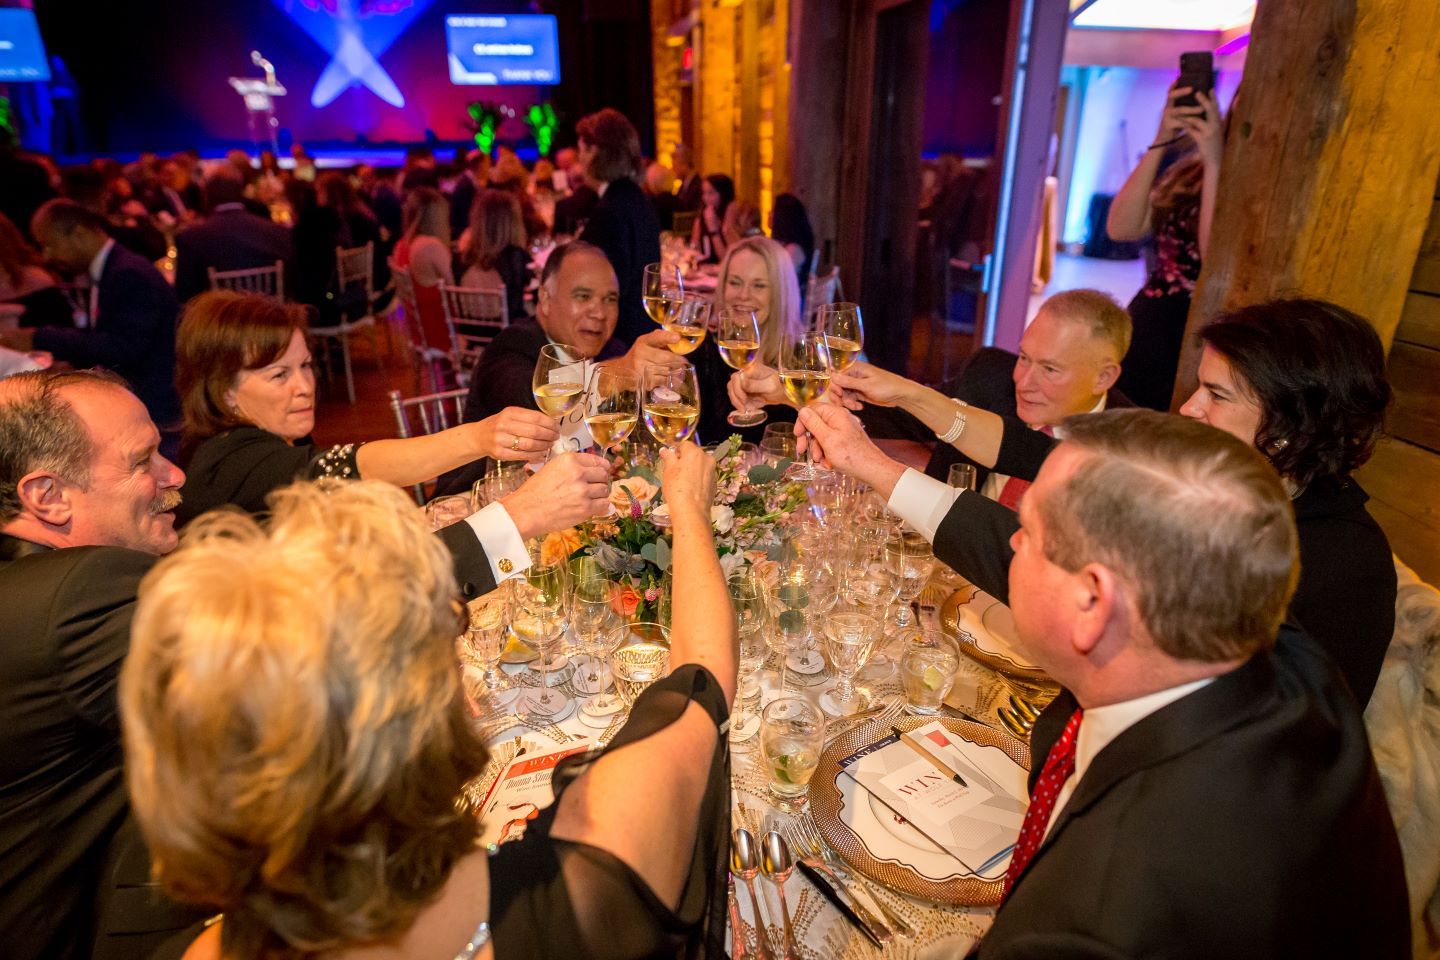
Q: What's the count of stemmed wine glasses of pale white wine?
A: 8